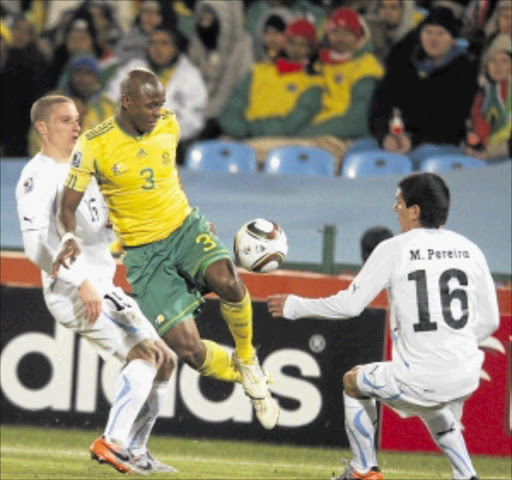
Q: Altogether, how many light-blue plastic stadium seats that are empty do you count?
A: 4